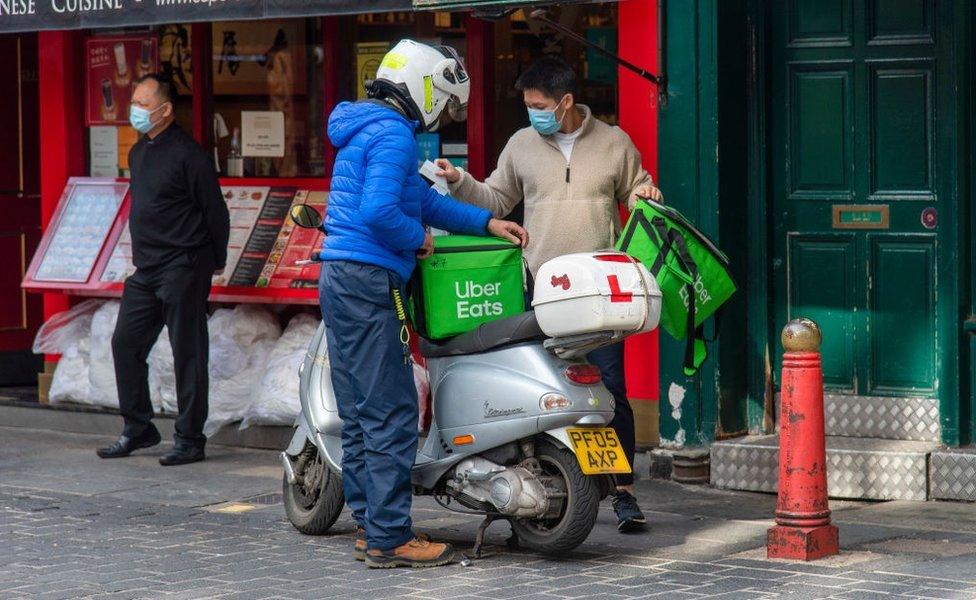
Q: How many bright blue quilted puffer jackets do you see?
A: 1